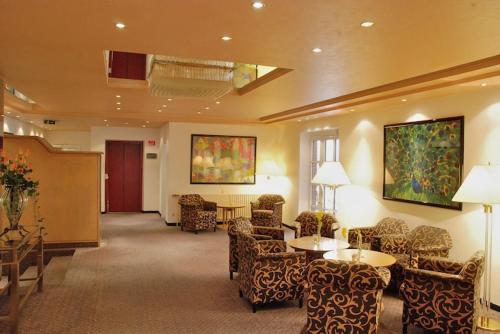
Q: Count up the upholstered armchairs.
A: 9